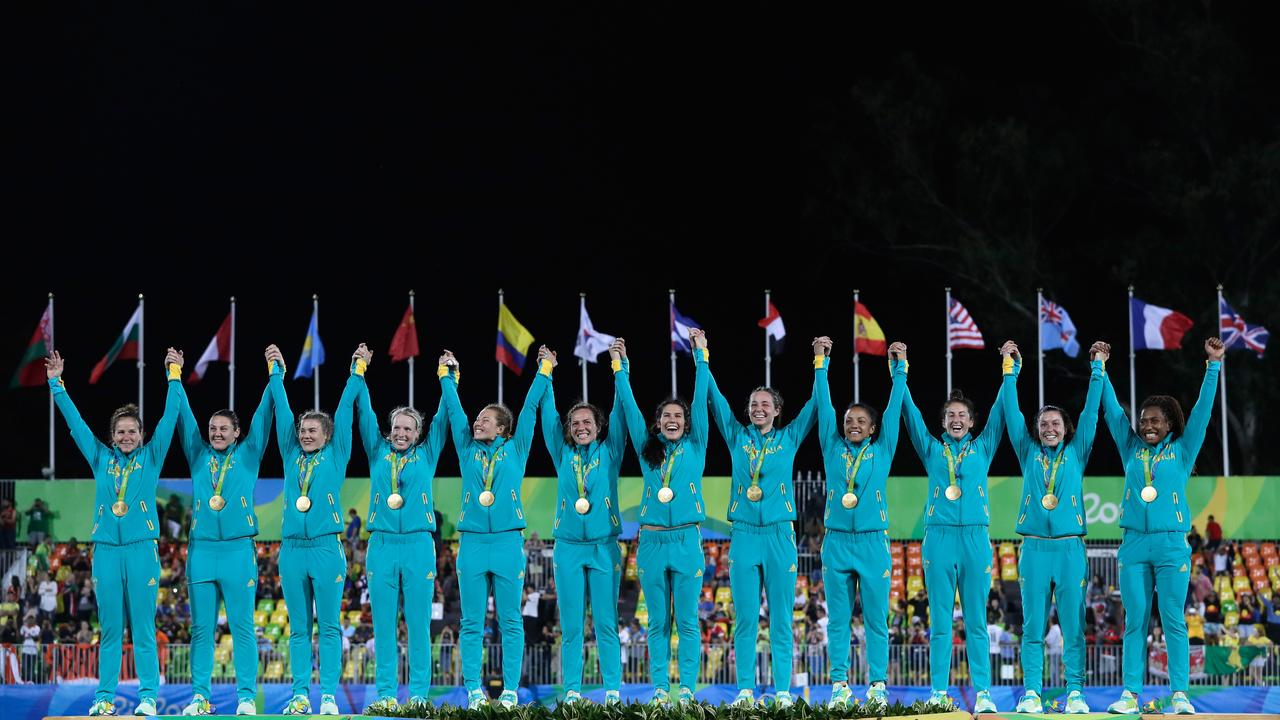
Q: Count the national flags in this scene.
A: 14